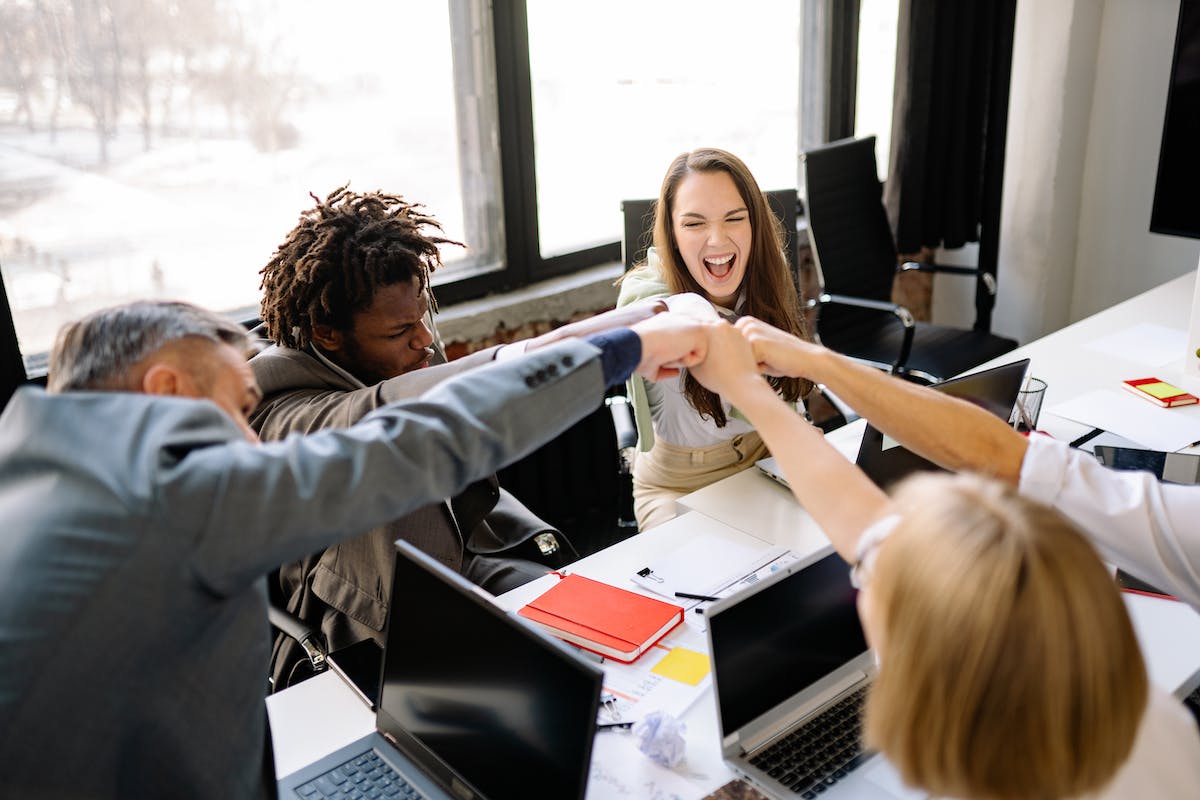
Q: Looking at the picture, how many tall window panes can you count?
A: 3